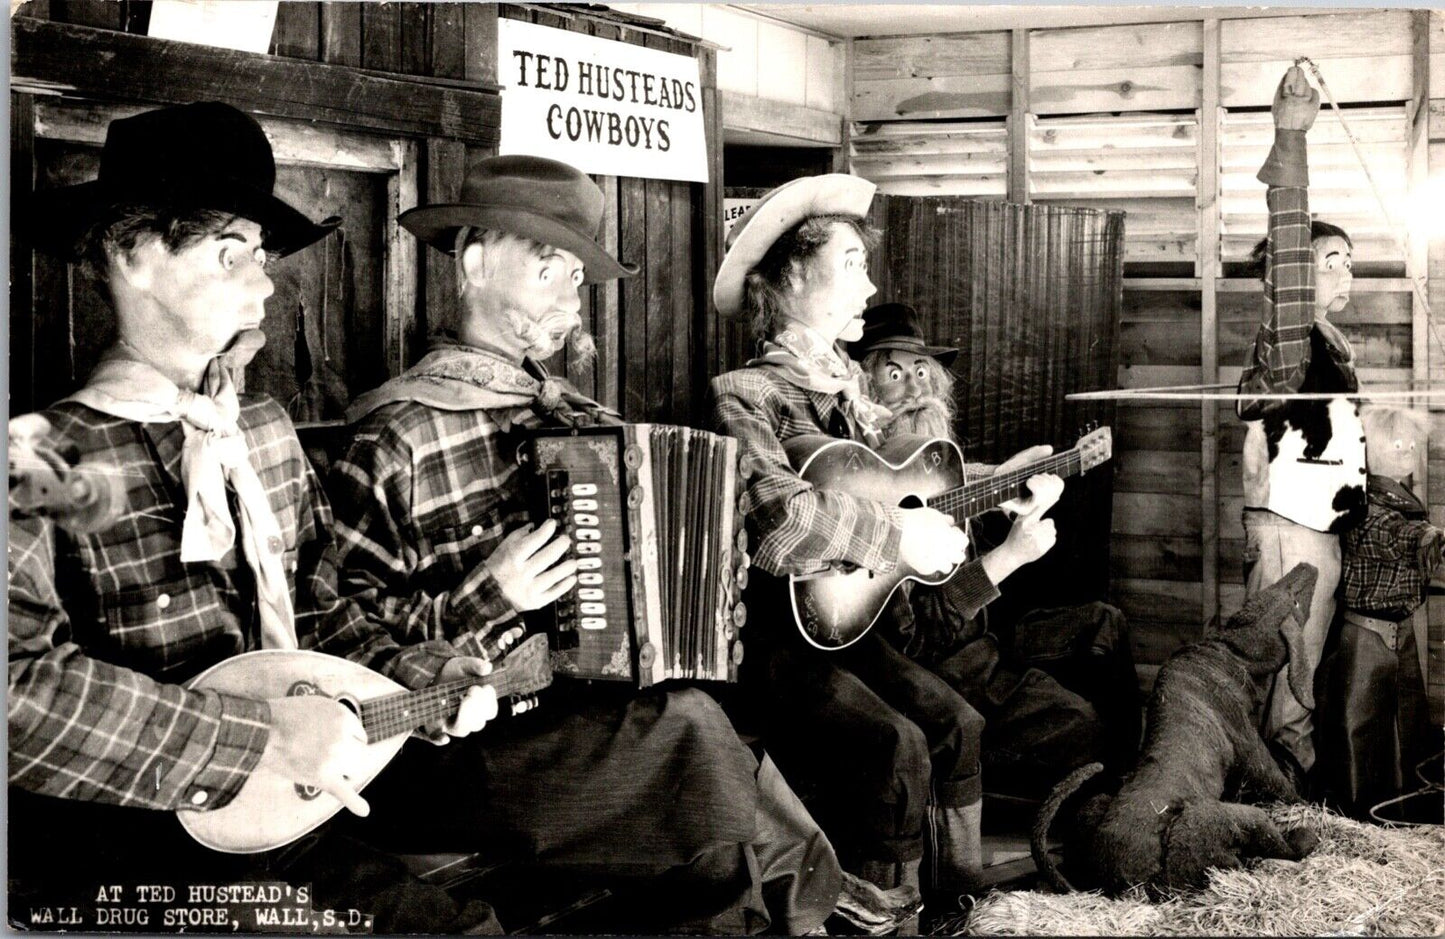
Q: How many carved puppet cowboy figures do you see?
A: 6